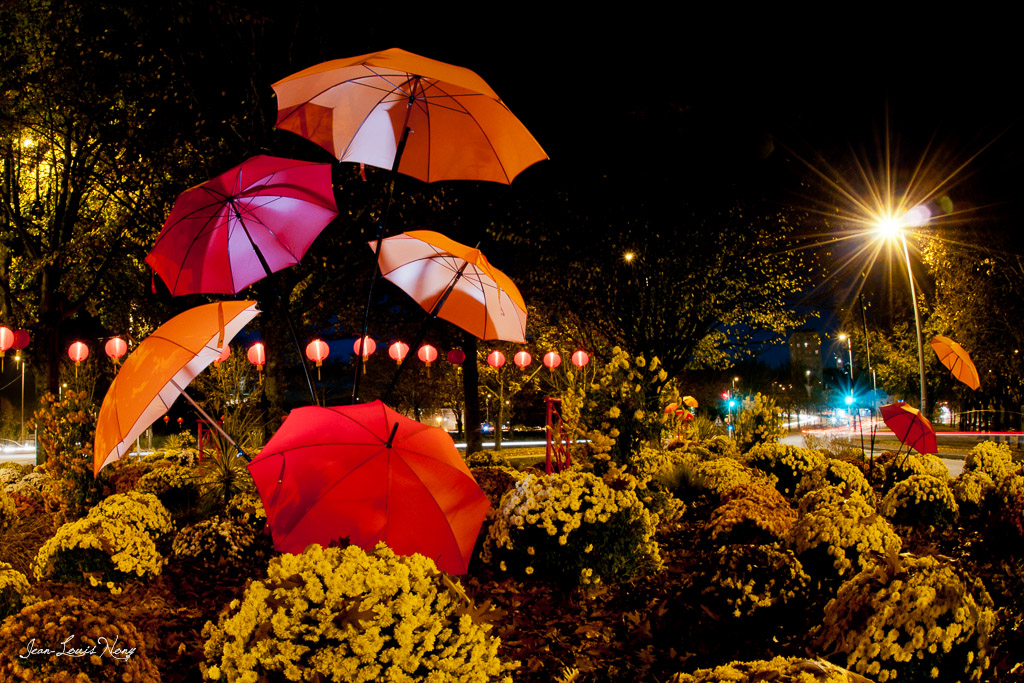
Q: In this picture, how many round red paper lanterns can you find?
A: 15